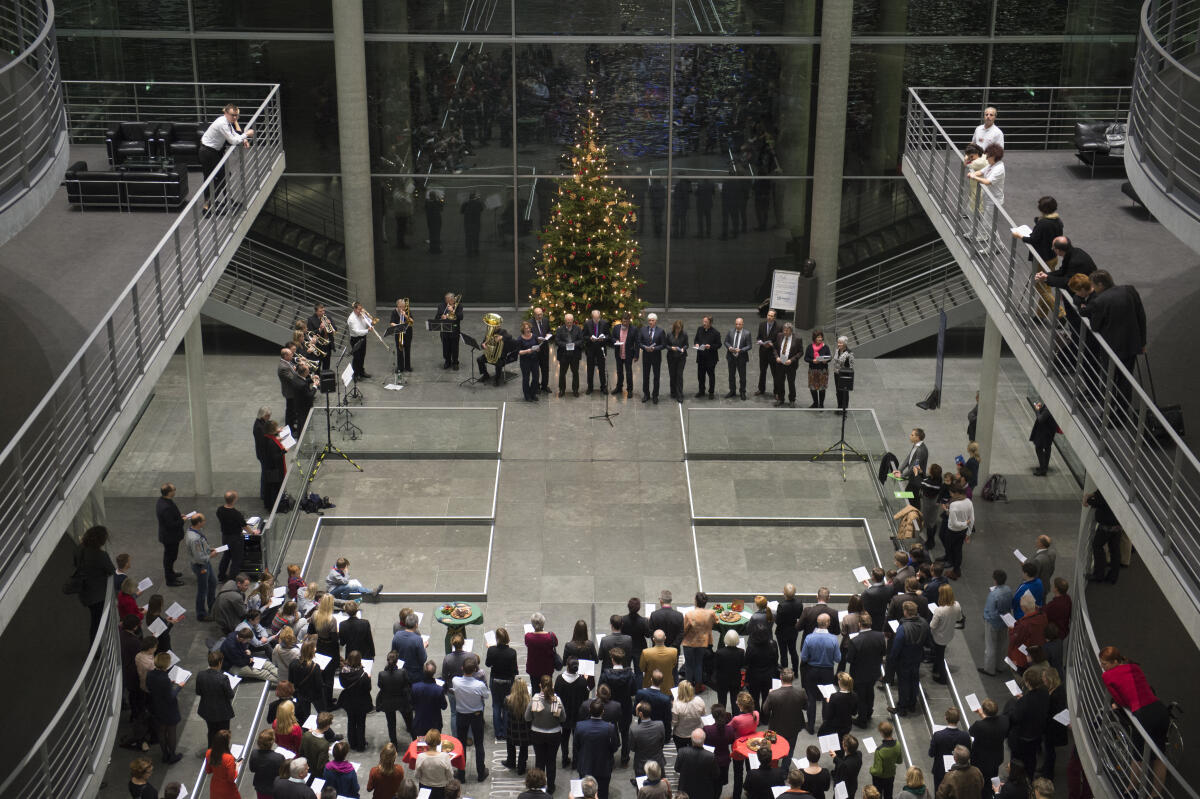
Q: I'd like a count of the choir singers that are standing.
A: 13